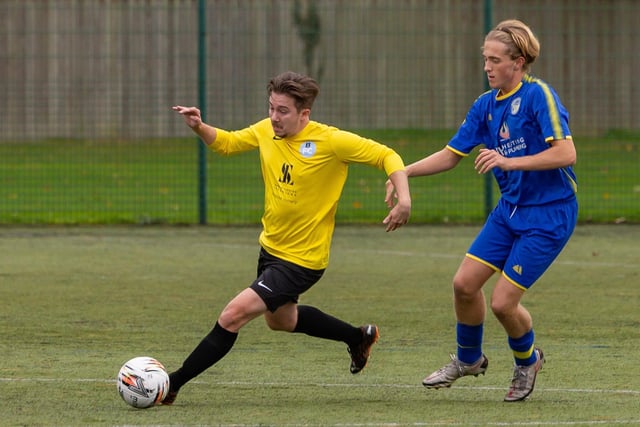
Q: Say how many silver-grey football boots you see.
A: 2